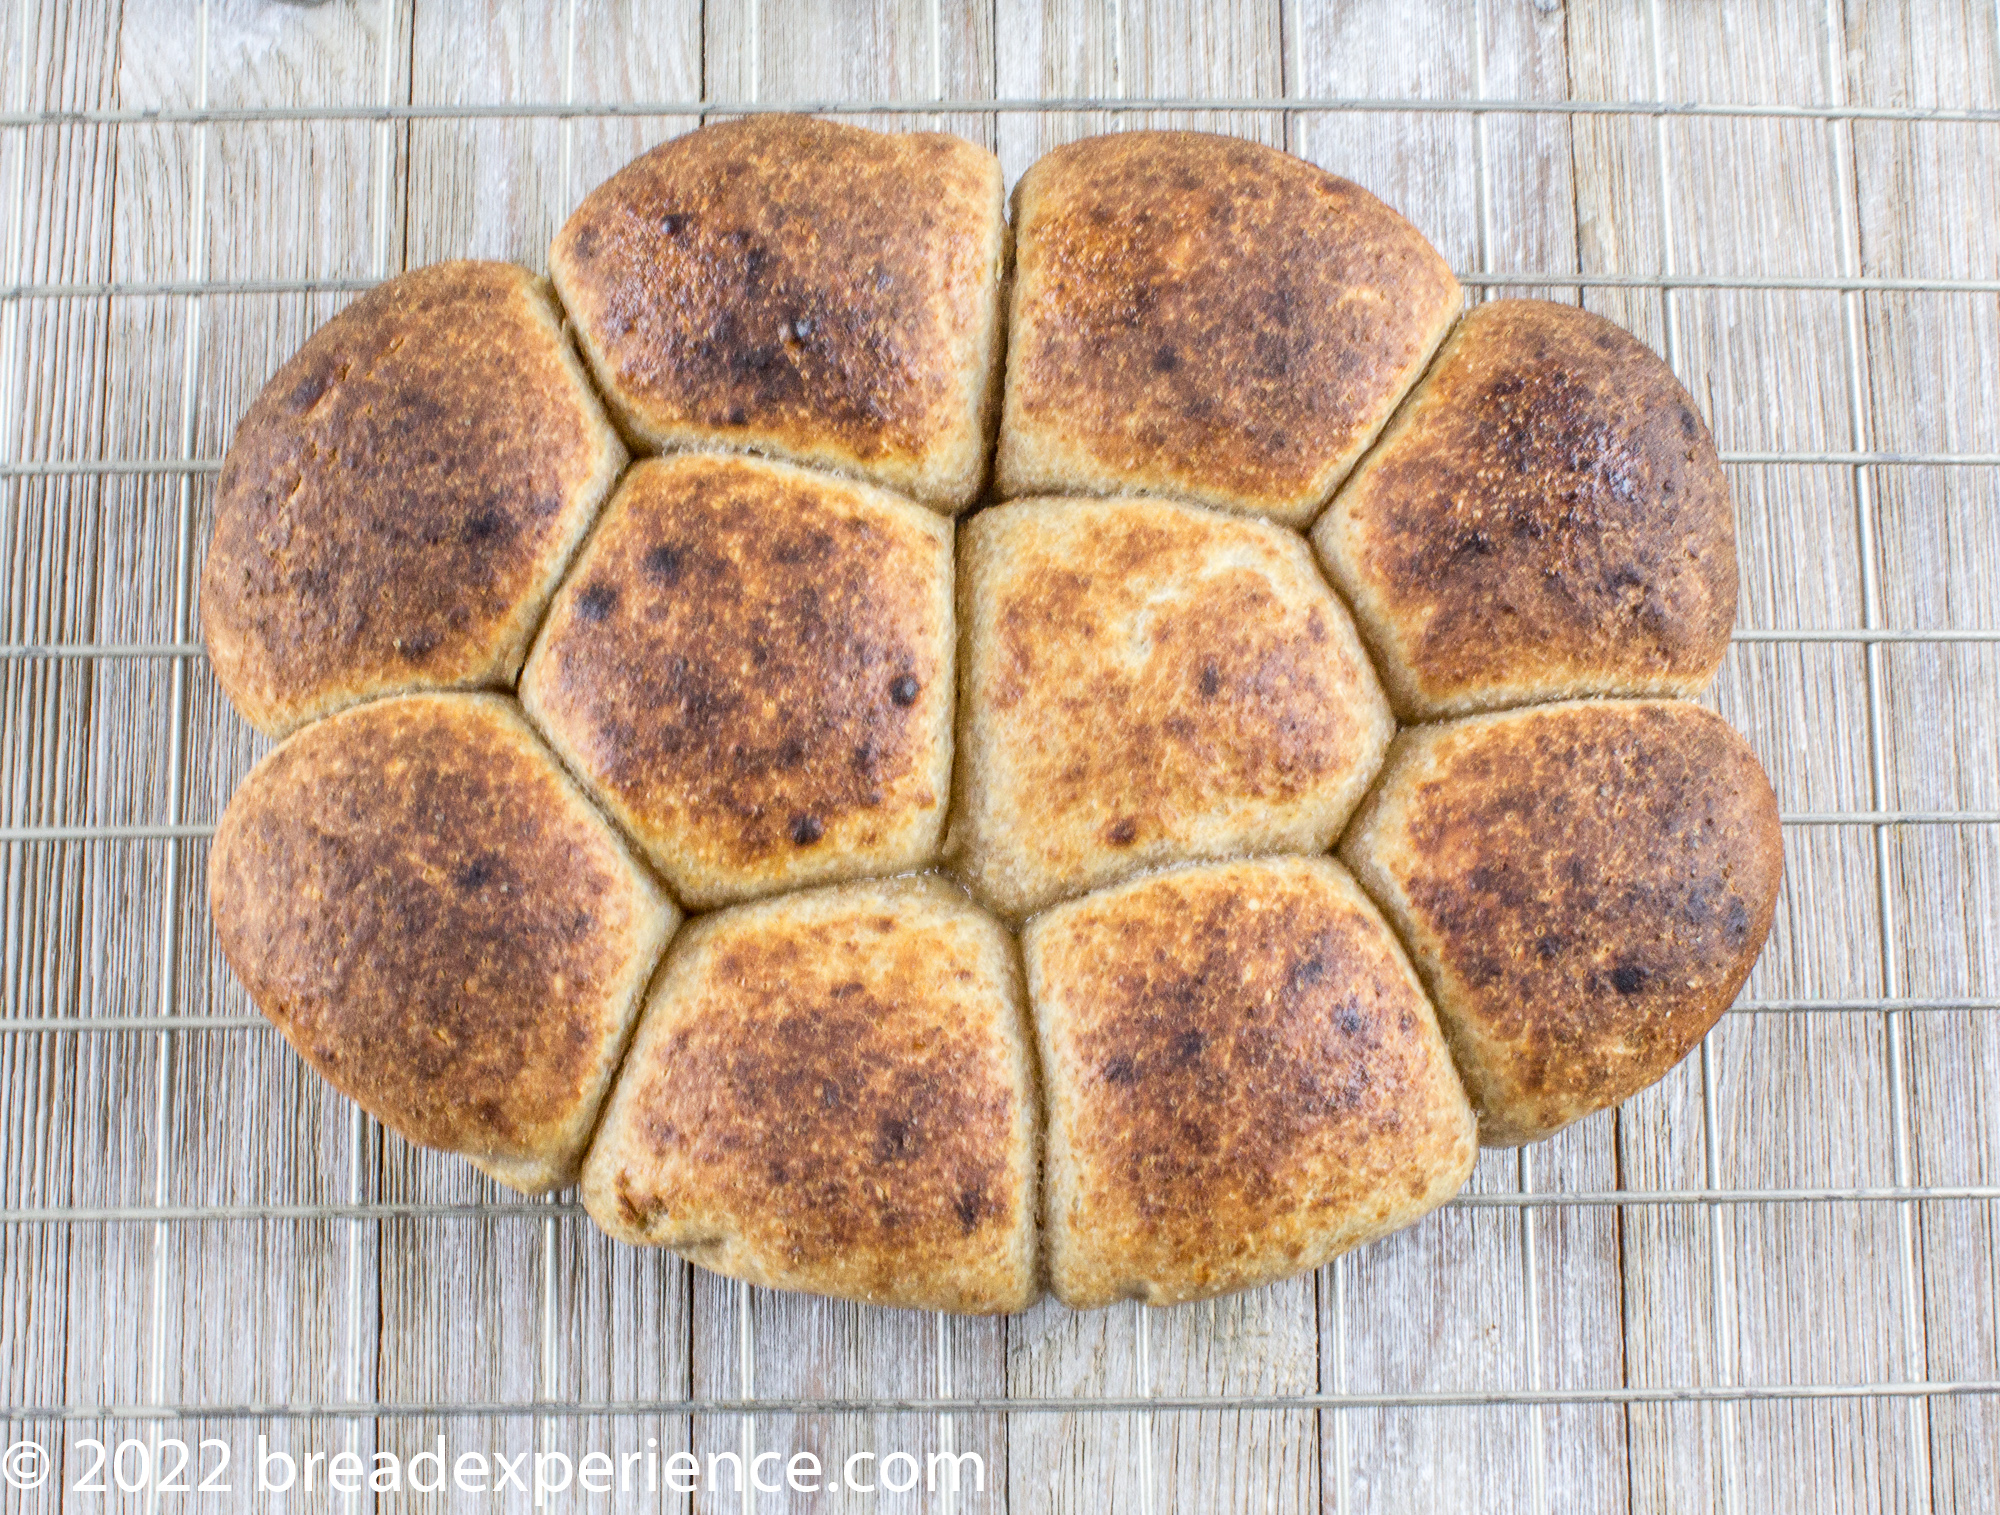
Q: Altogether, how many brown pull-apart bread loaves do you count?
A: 10